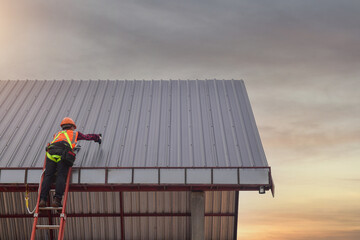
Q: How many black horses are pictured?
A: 0